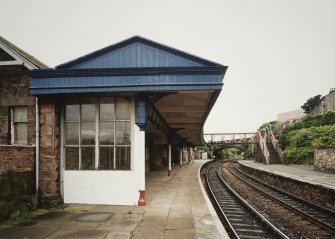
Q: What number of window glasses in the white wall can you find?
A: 12